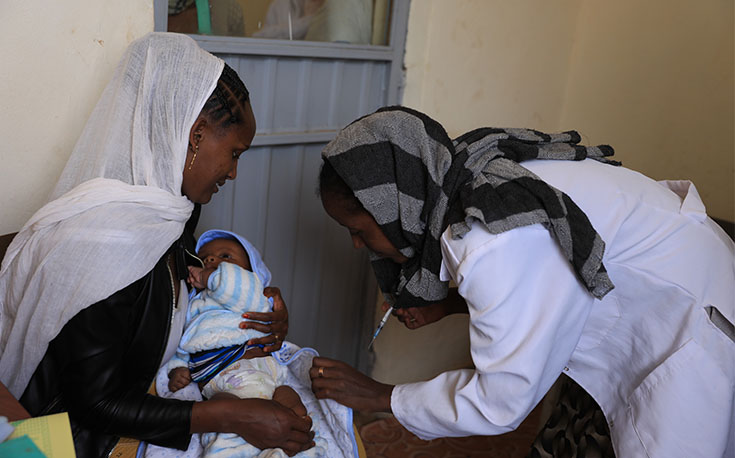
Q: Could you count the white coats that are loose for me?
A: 1